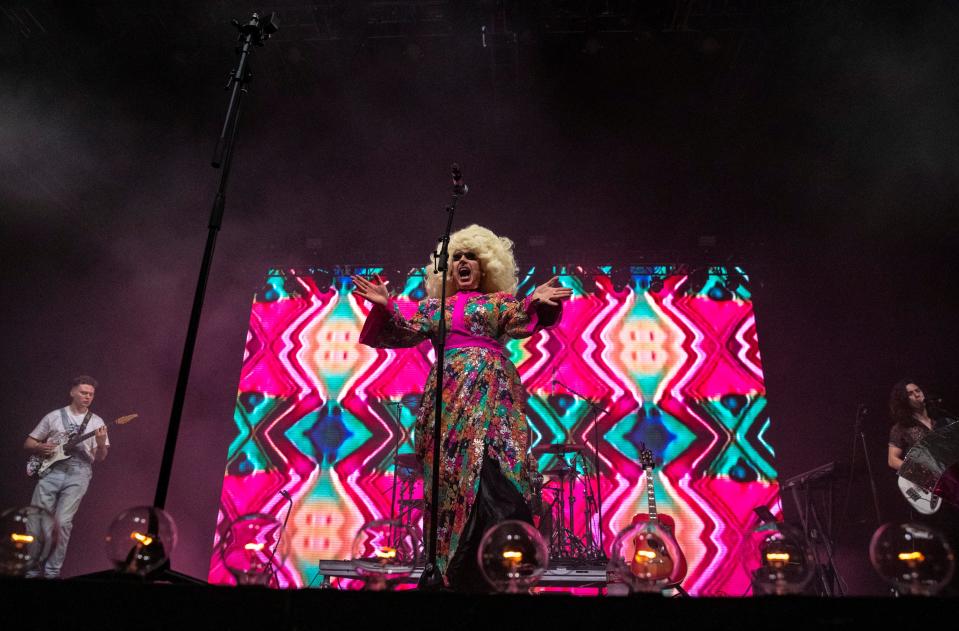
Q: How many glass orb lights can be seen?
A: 8